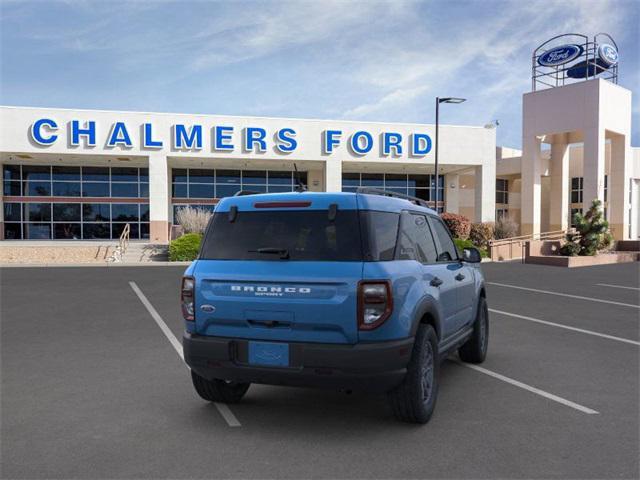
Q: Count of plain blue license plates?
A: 1